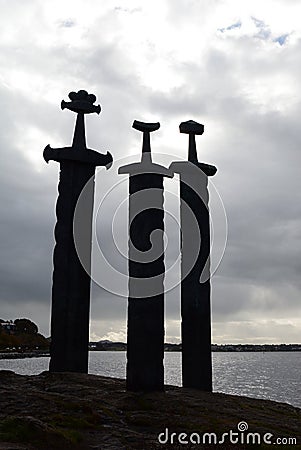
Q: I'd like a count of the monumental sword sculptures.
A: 3